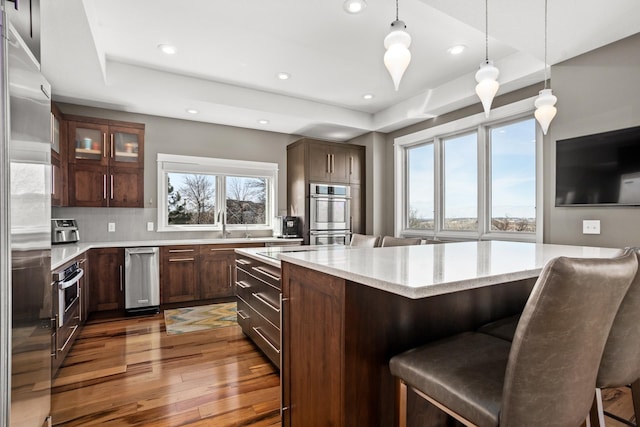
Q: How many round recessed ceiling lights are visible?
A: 7